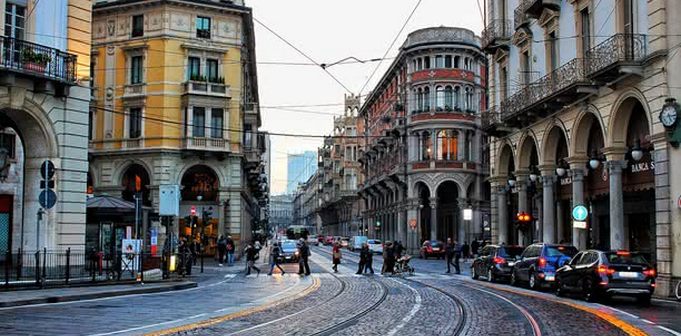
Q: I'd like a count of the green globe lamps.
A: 0